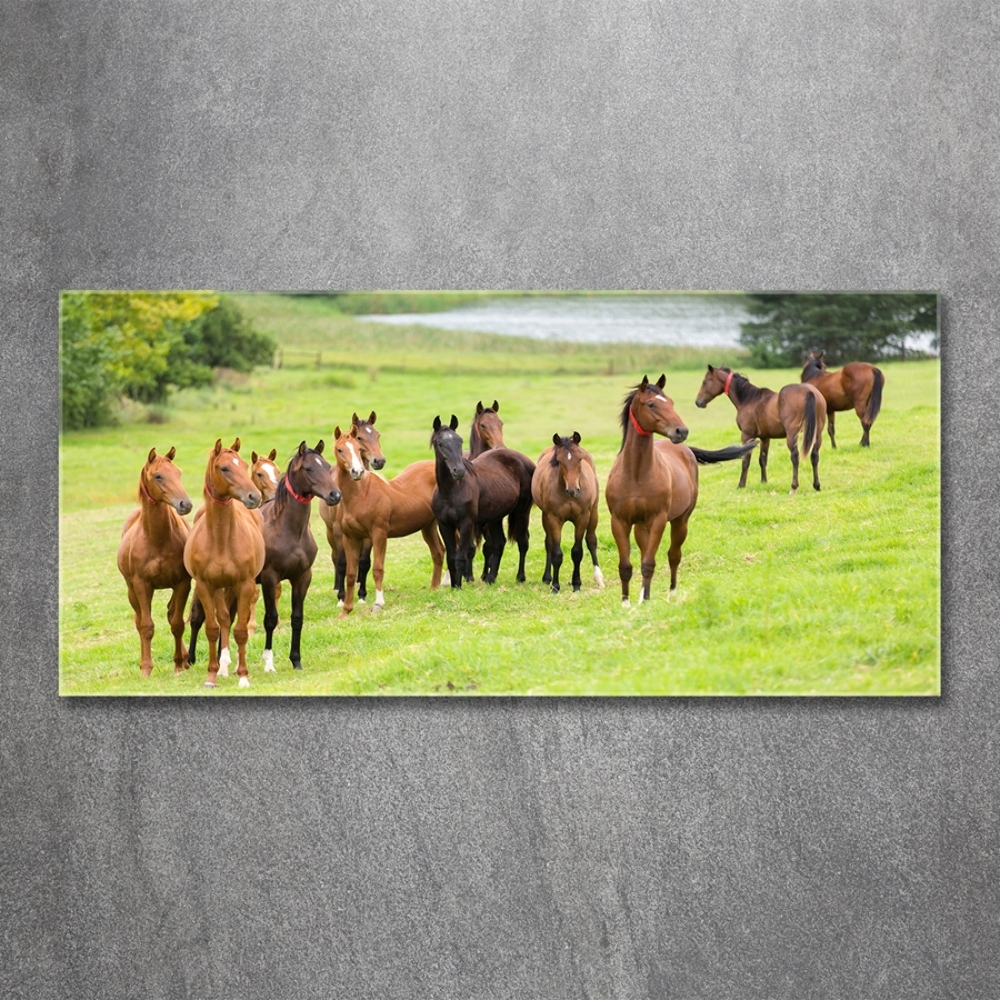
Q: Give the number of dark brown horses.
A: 2